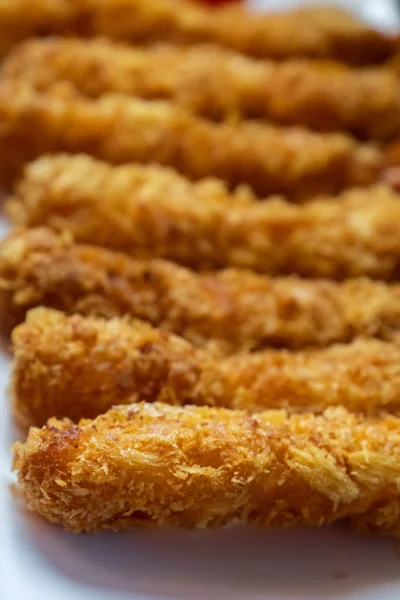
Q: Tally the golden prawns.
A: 7